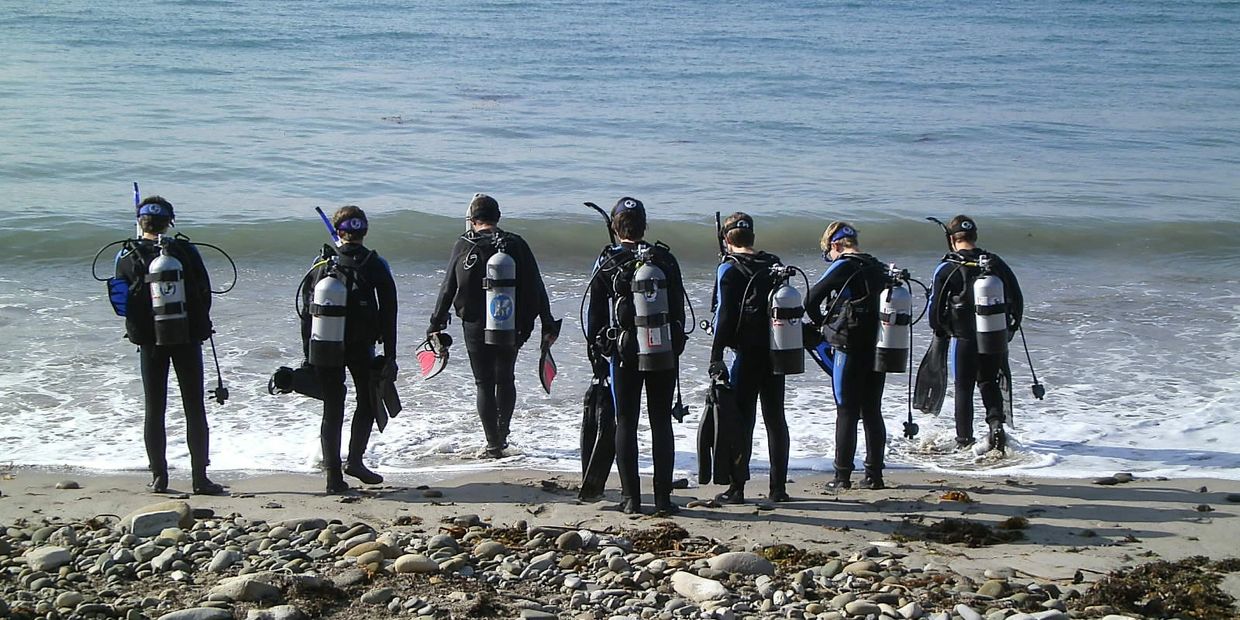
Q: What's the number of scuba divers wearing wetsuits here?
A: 7